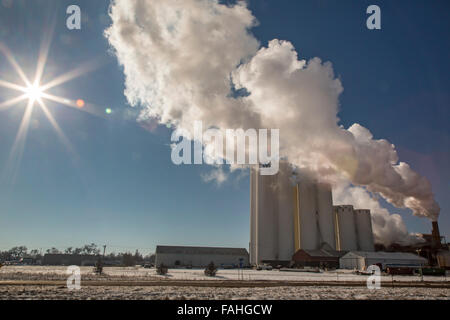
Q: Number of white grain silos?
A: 6